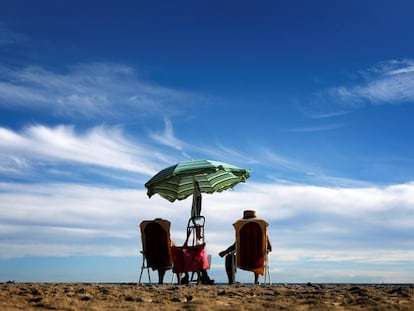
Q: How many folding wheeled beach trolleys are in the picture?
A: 1